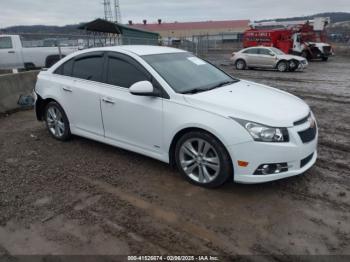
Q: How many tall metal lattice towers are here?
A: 2